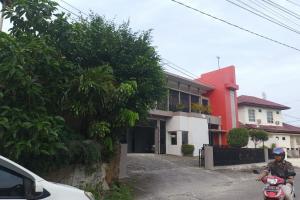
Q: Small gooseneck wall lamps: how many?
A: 0